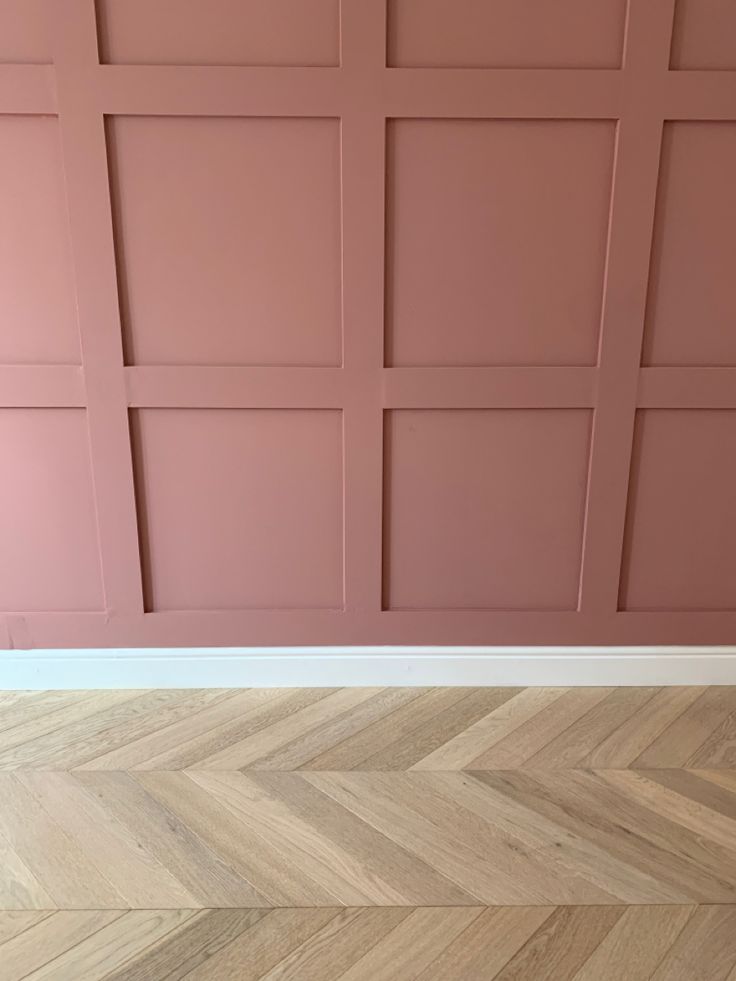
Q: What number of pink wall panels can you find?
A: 12